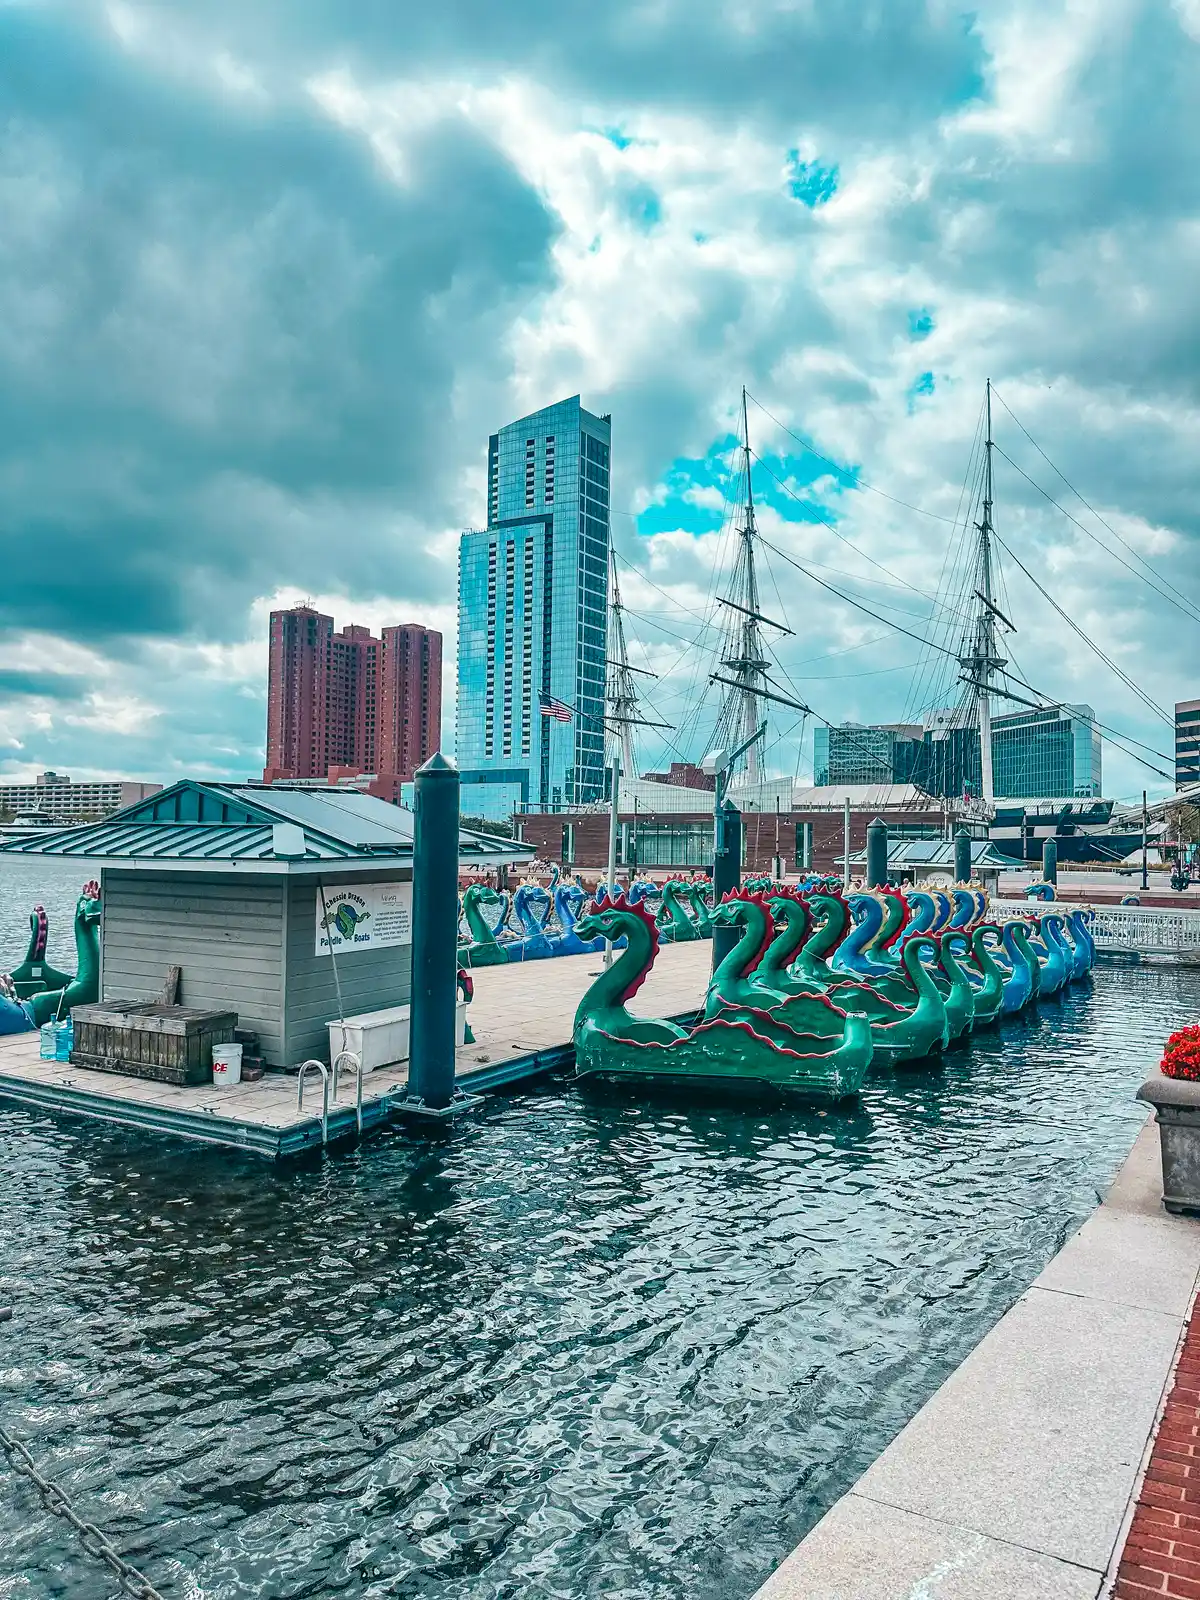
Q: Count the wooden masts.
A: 3